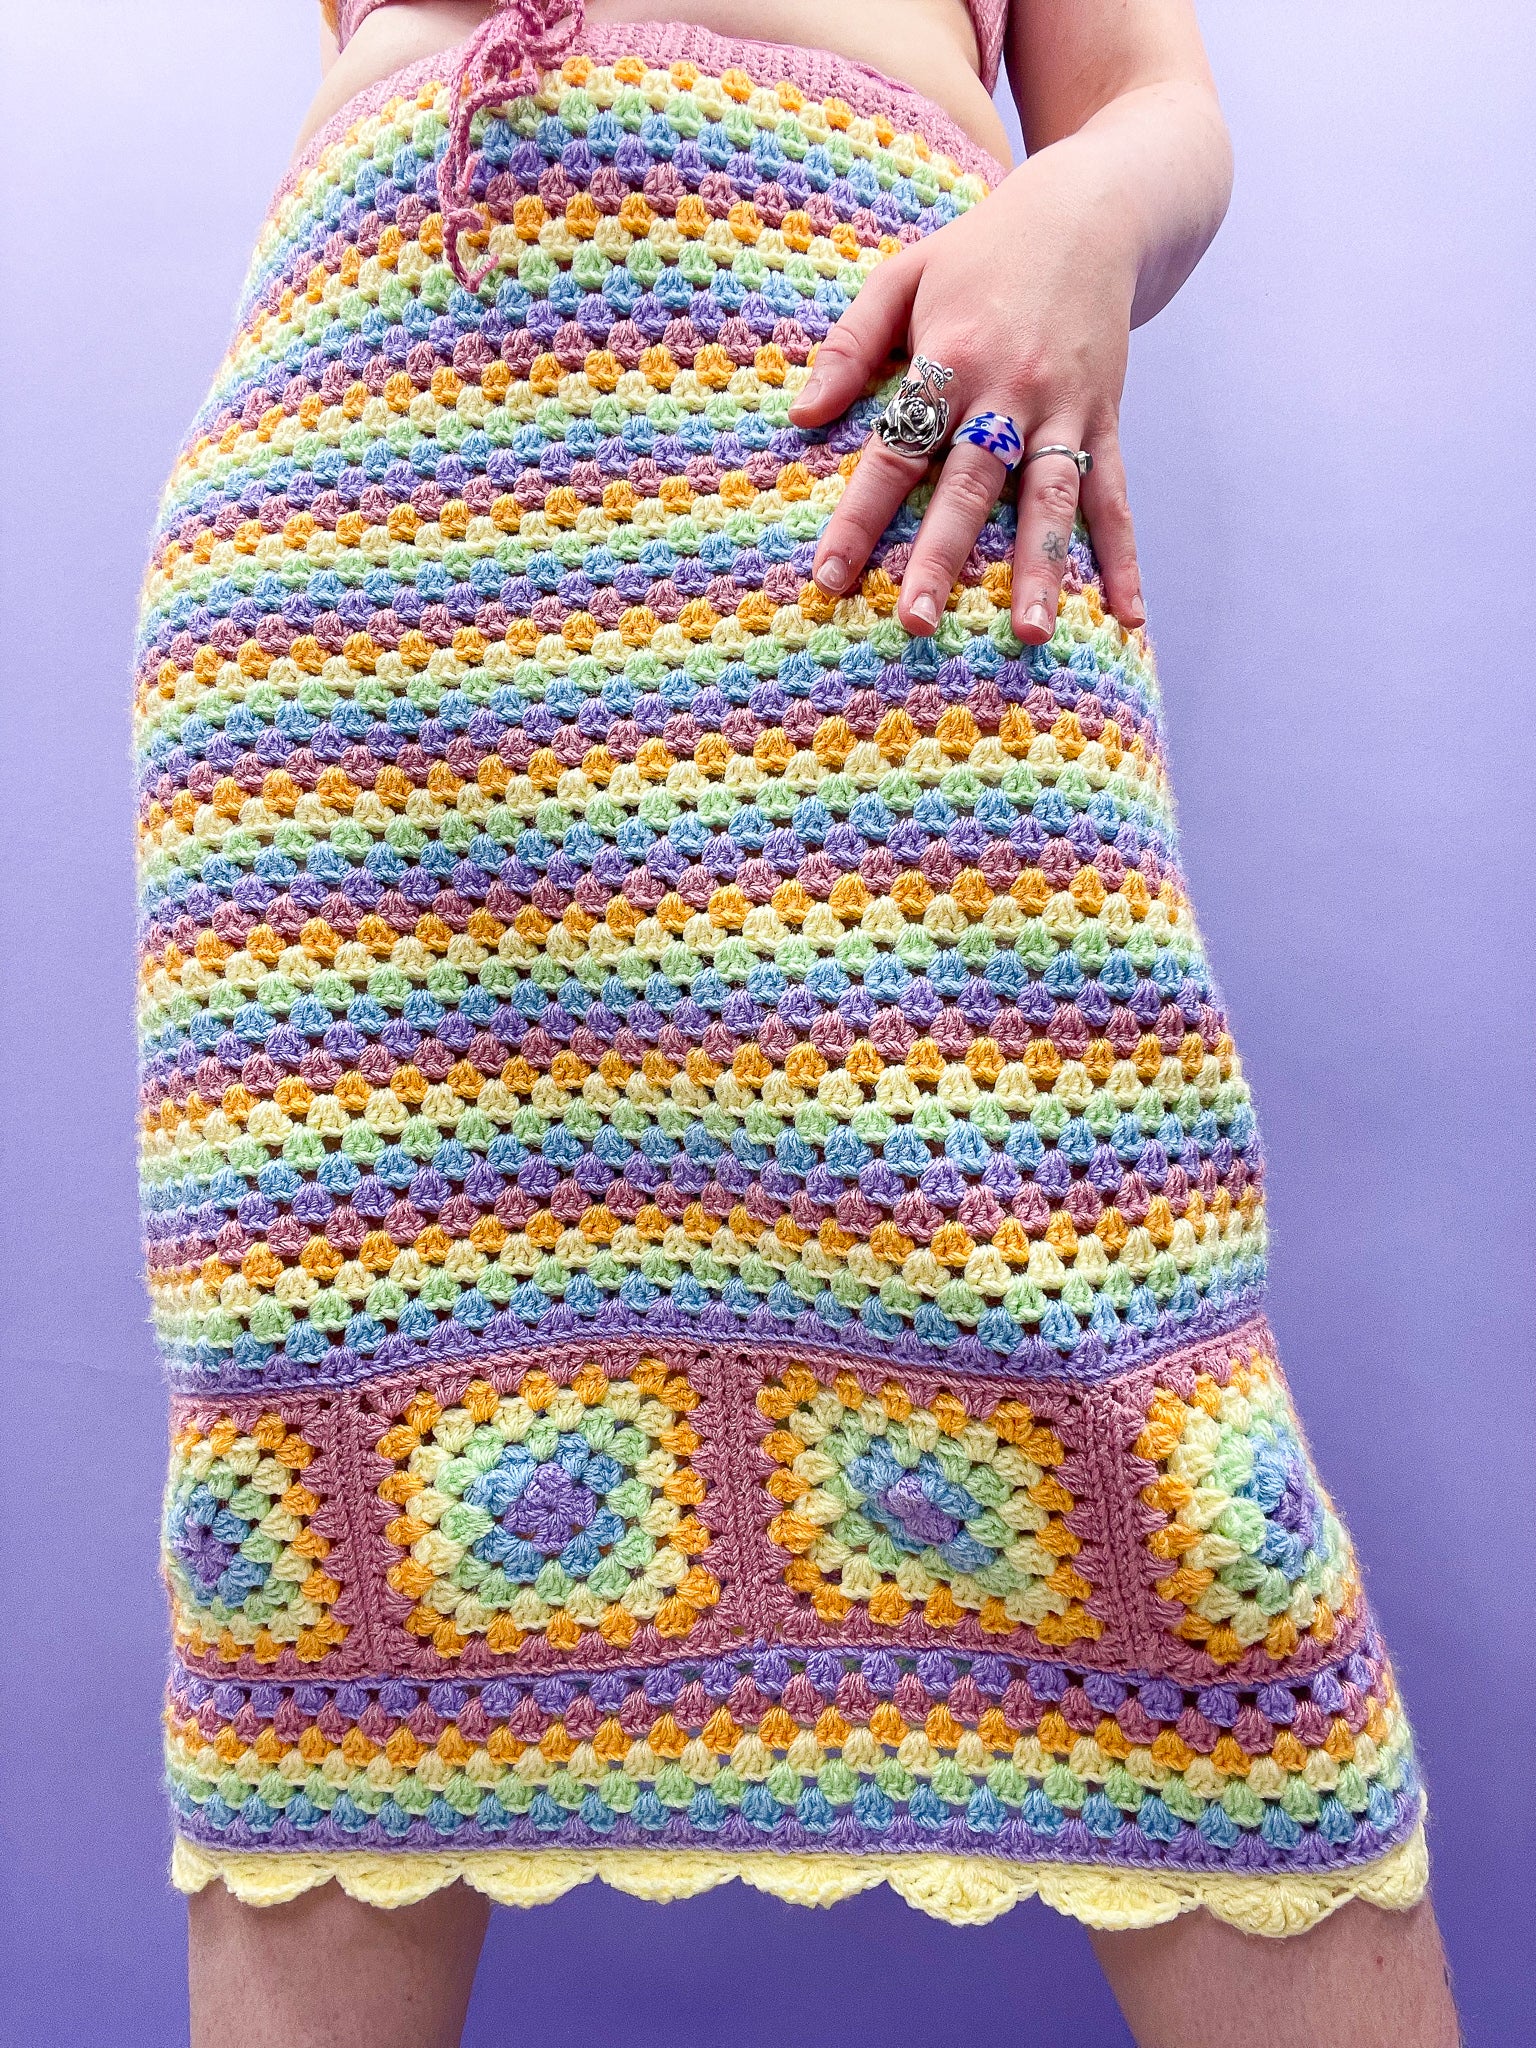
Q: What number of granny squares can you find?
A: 4